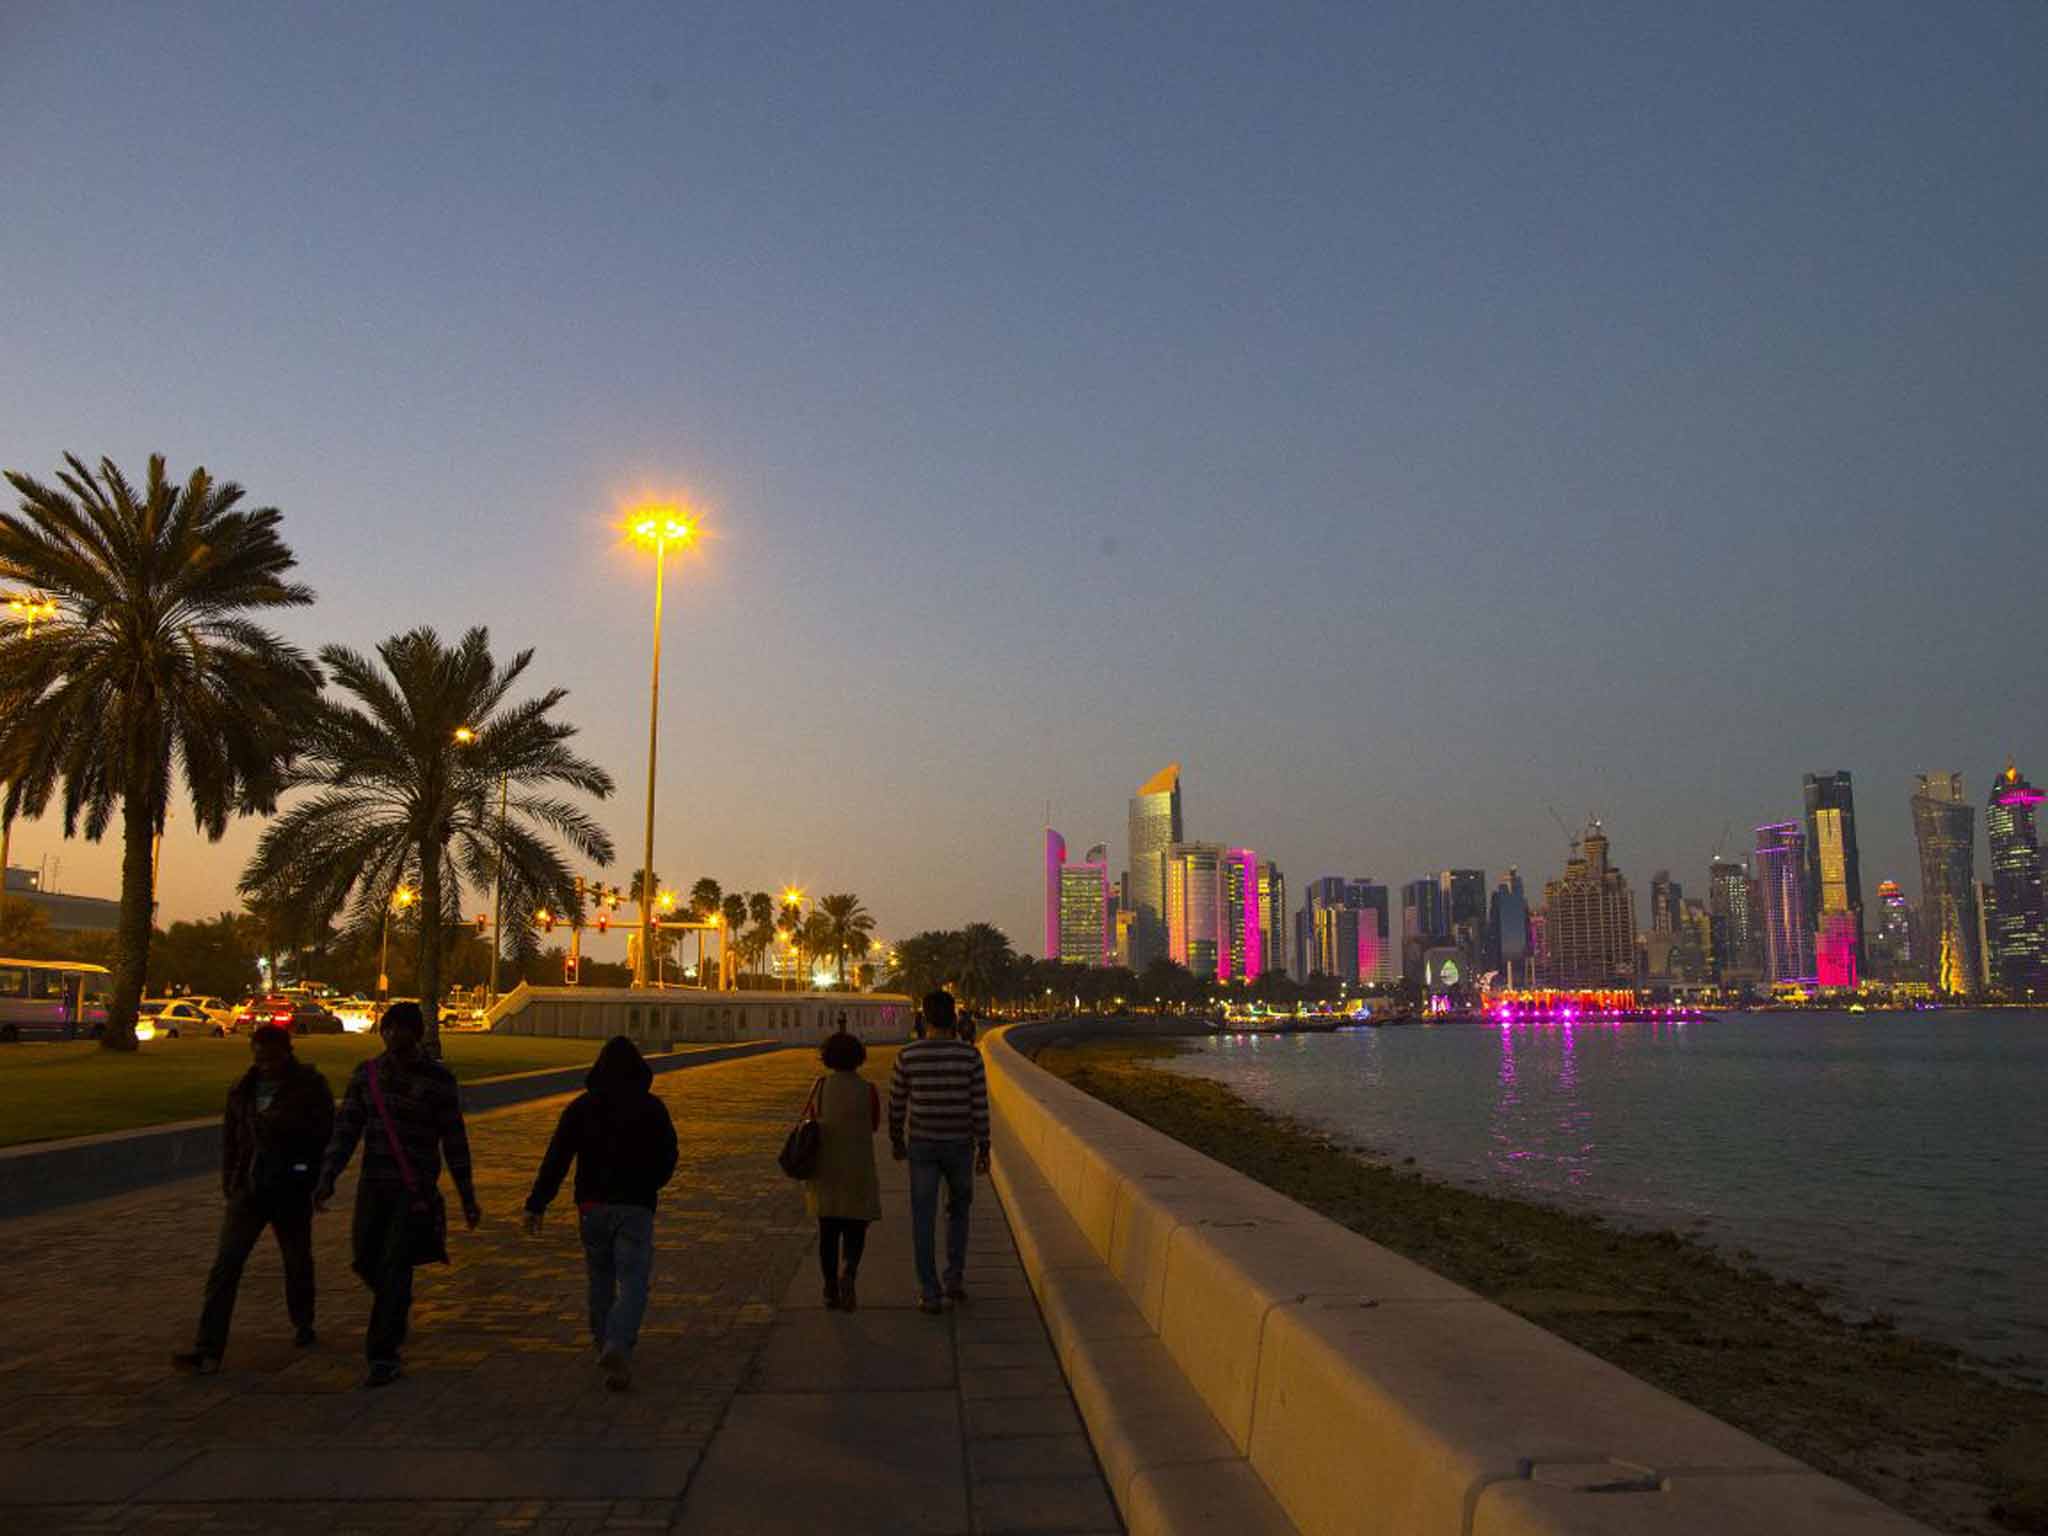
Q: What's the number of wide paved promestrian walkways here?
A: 1